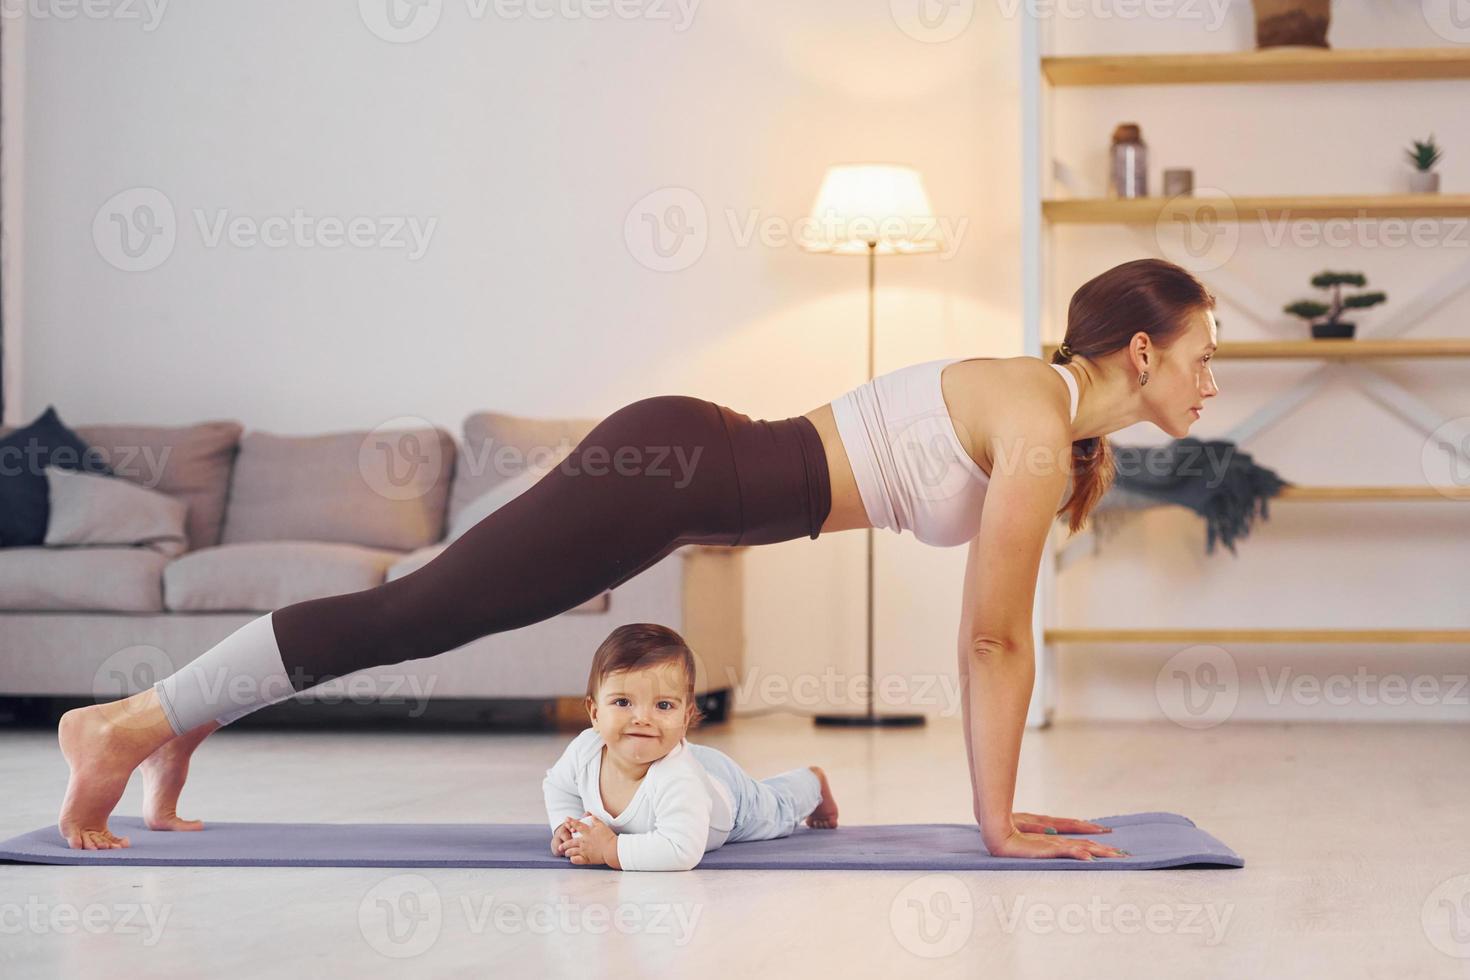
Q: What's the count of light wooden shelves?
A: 5